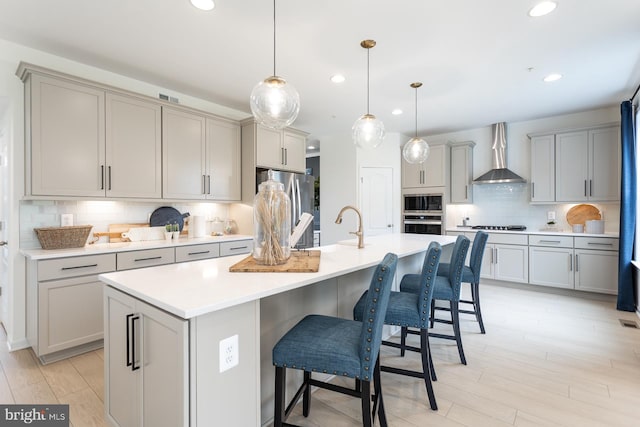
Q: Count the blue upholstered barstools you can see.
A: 4